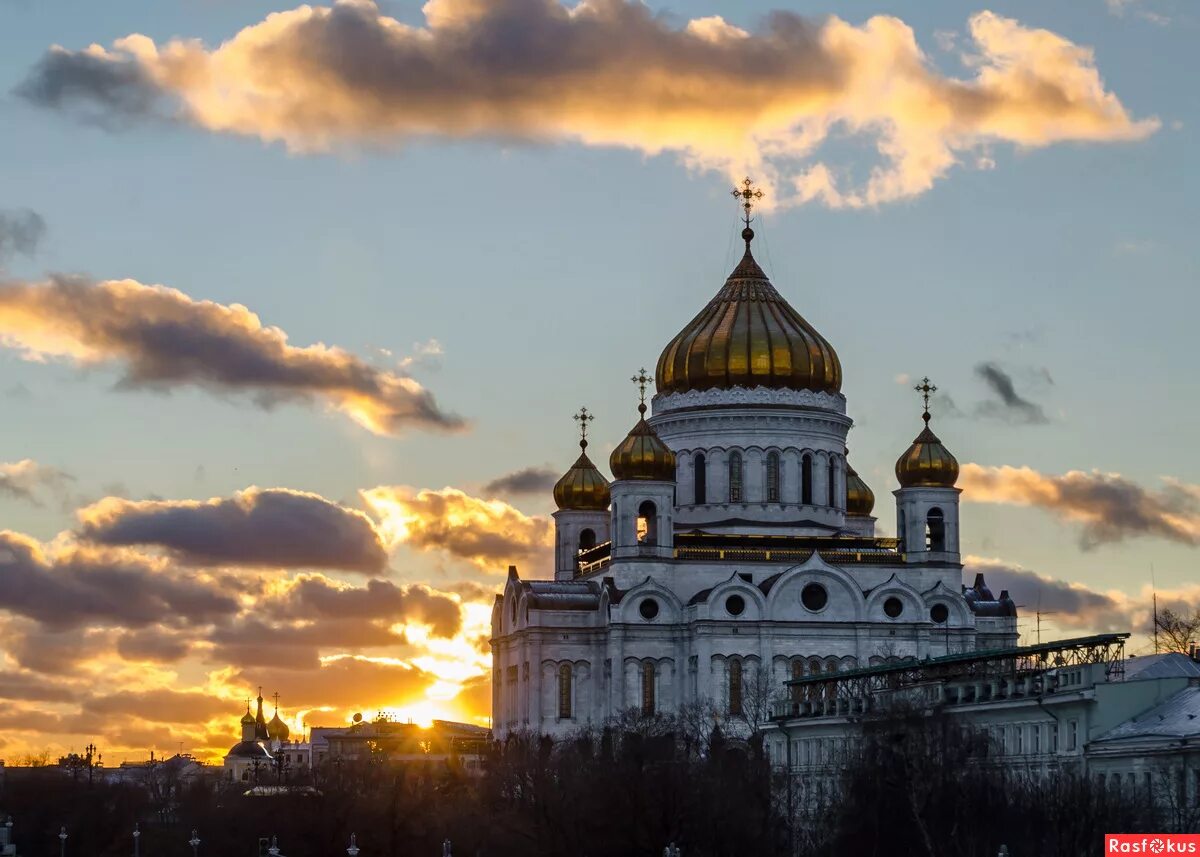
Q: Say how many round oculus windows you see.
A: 5